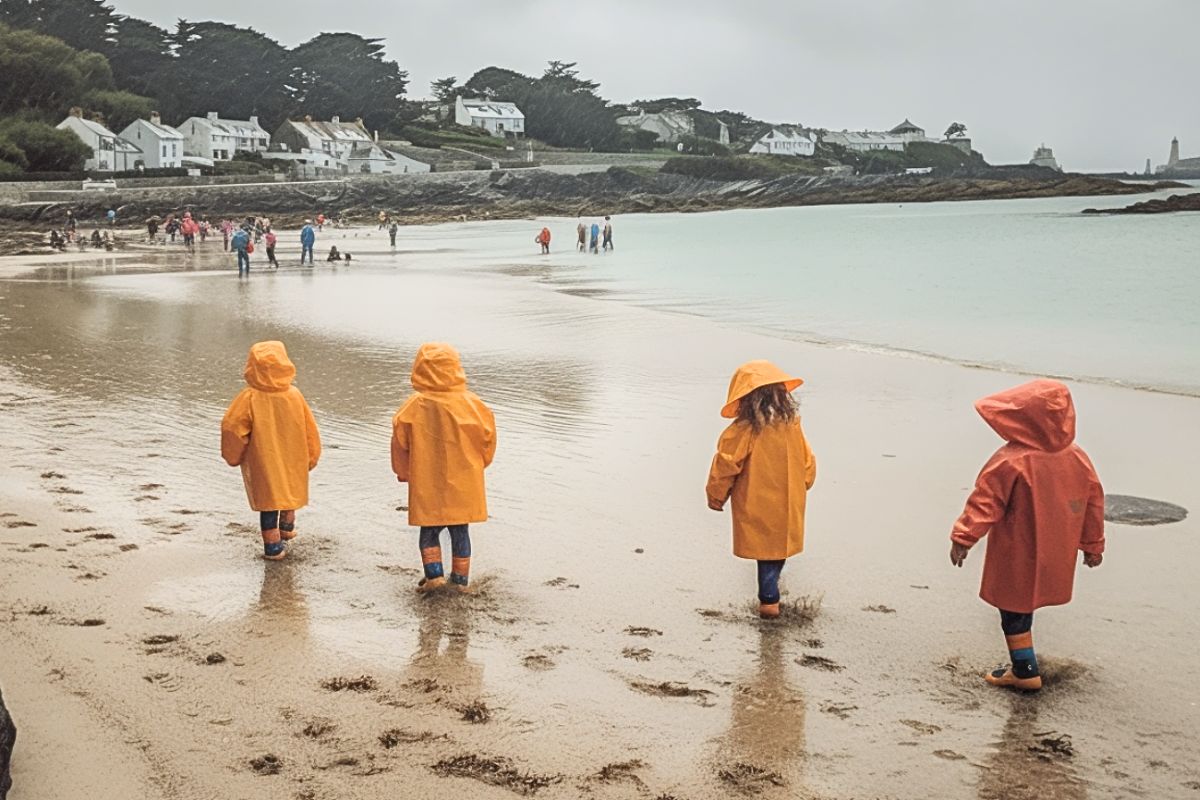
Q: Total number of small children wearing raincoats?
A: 4